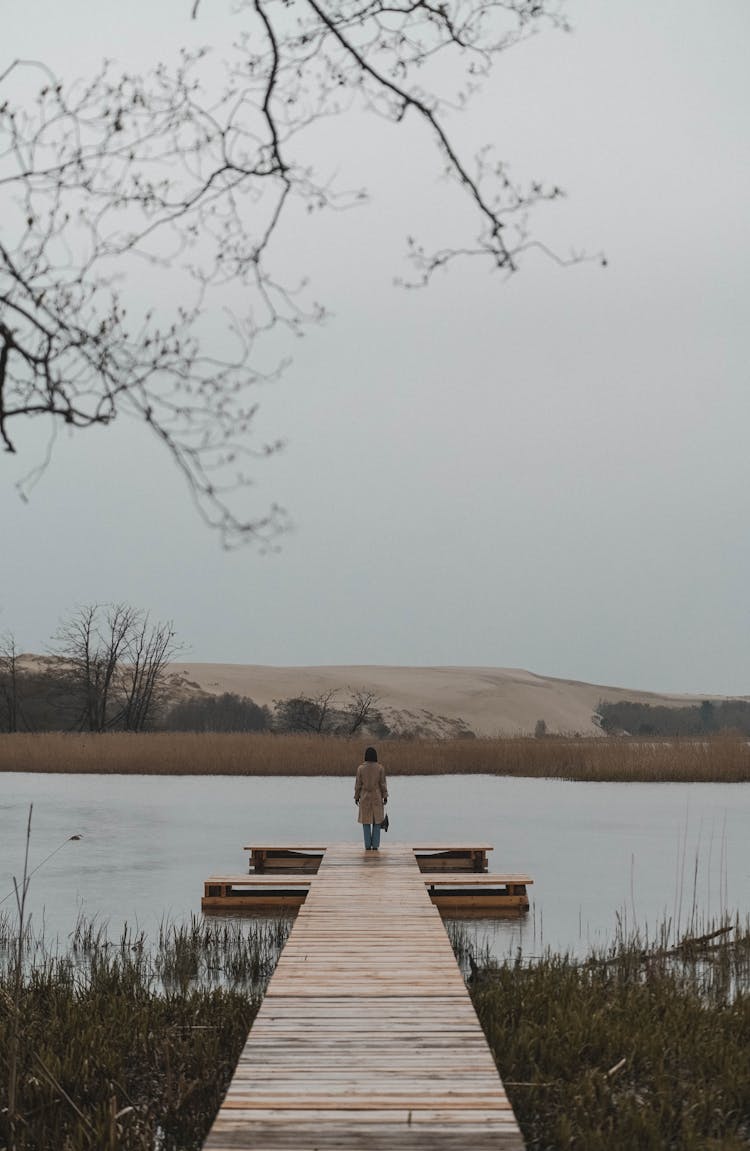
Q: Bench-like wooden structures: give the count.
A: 4